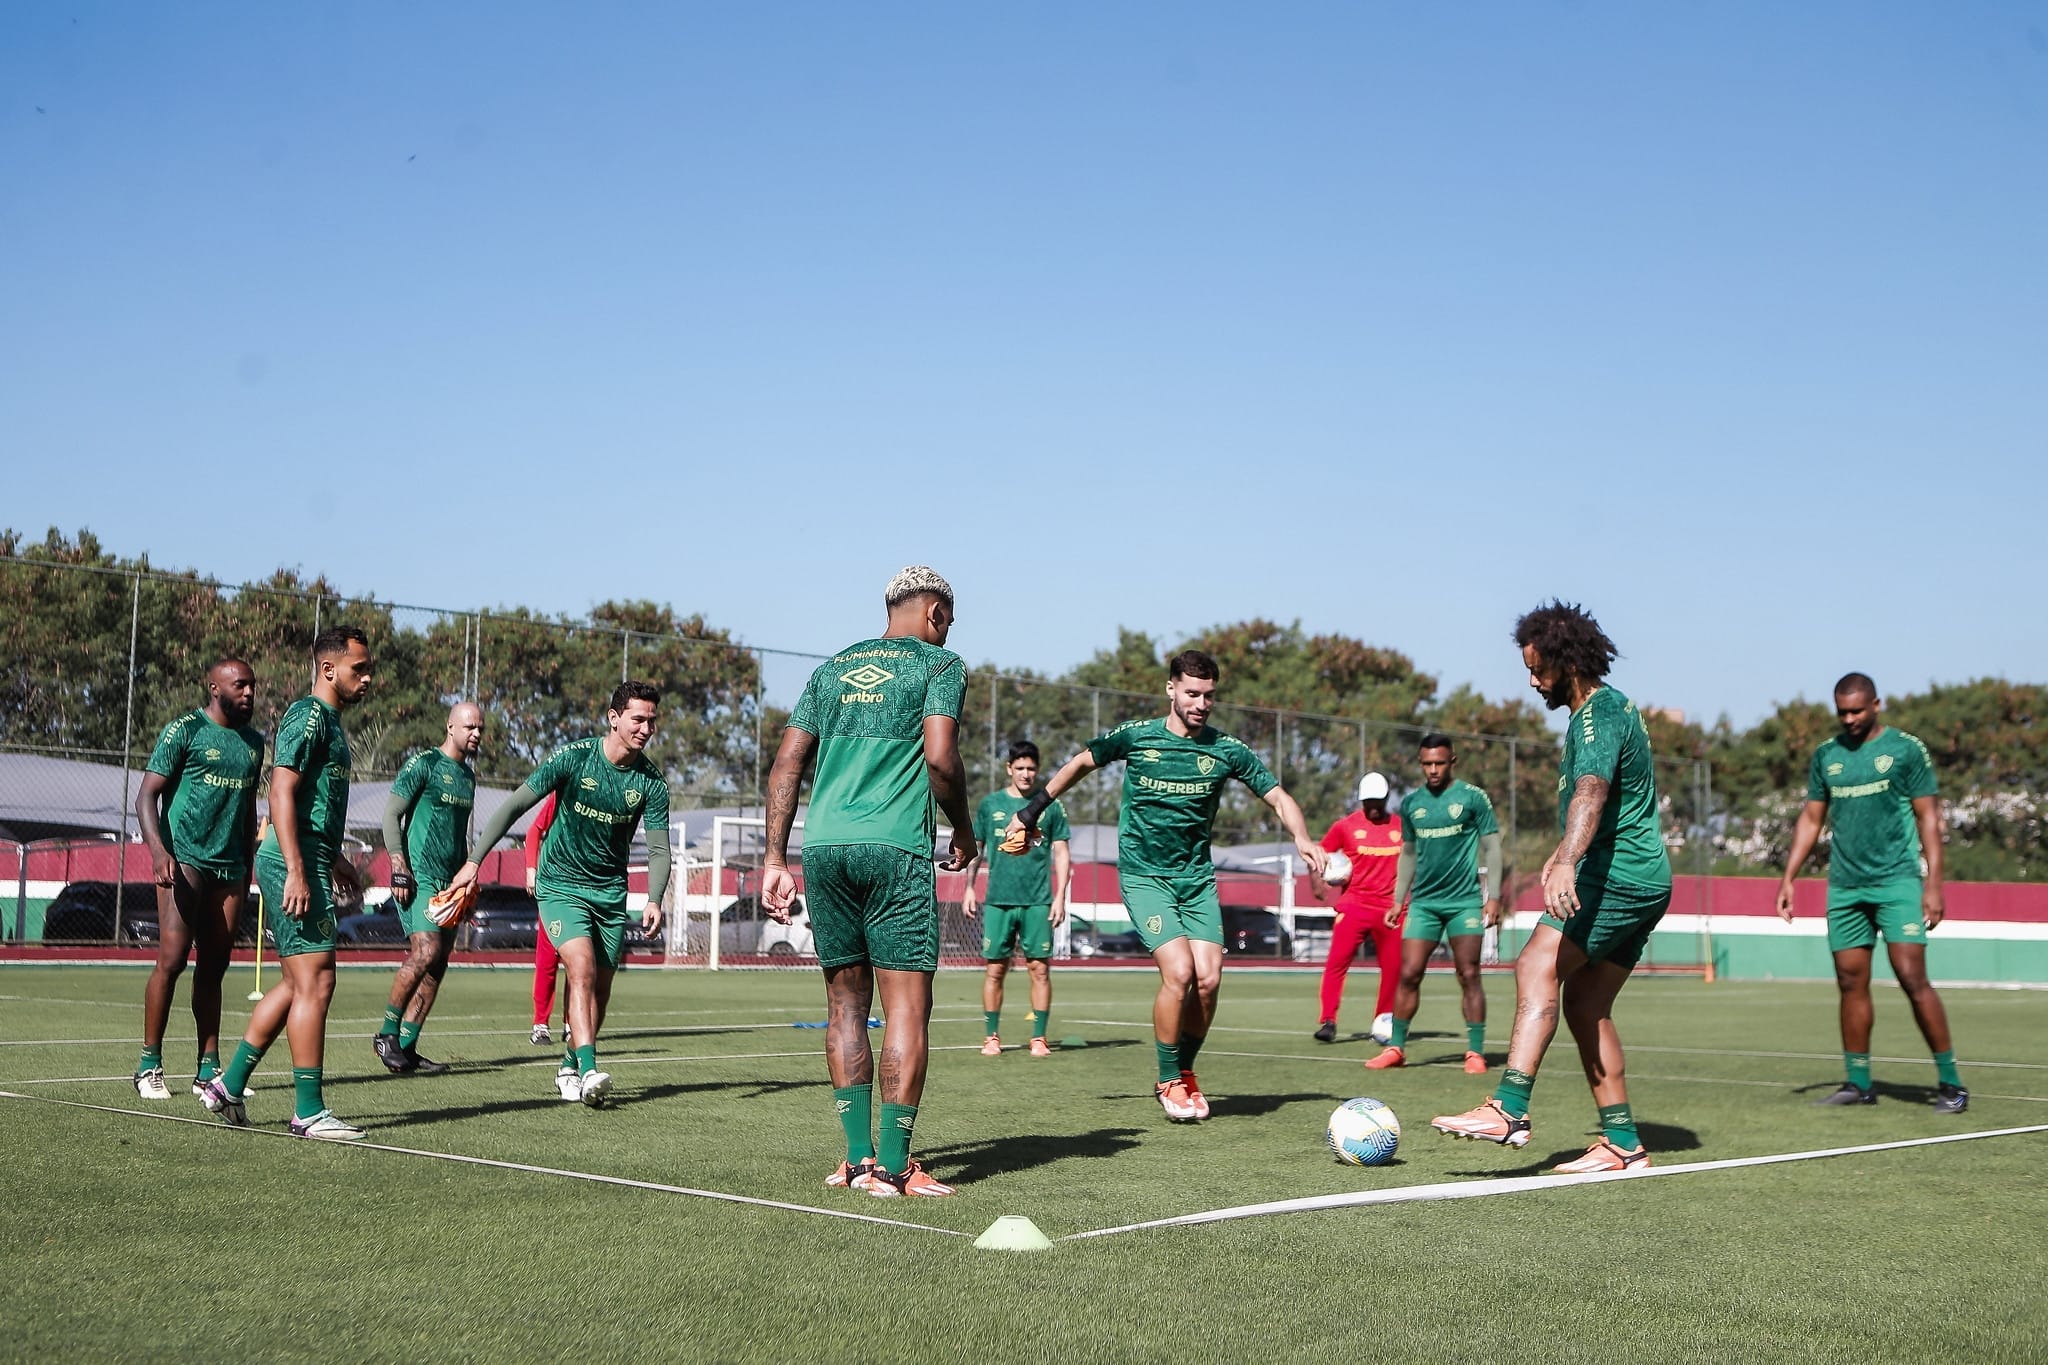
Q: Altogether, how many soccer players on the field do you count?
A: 10